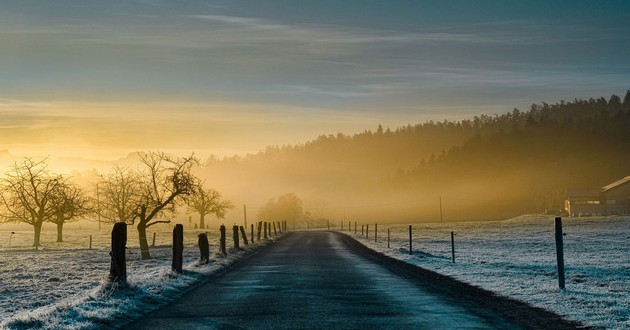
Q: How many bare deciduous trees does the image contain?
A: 5